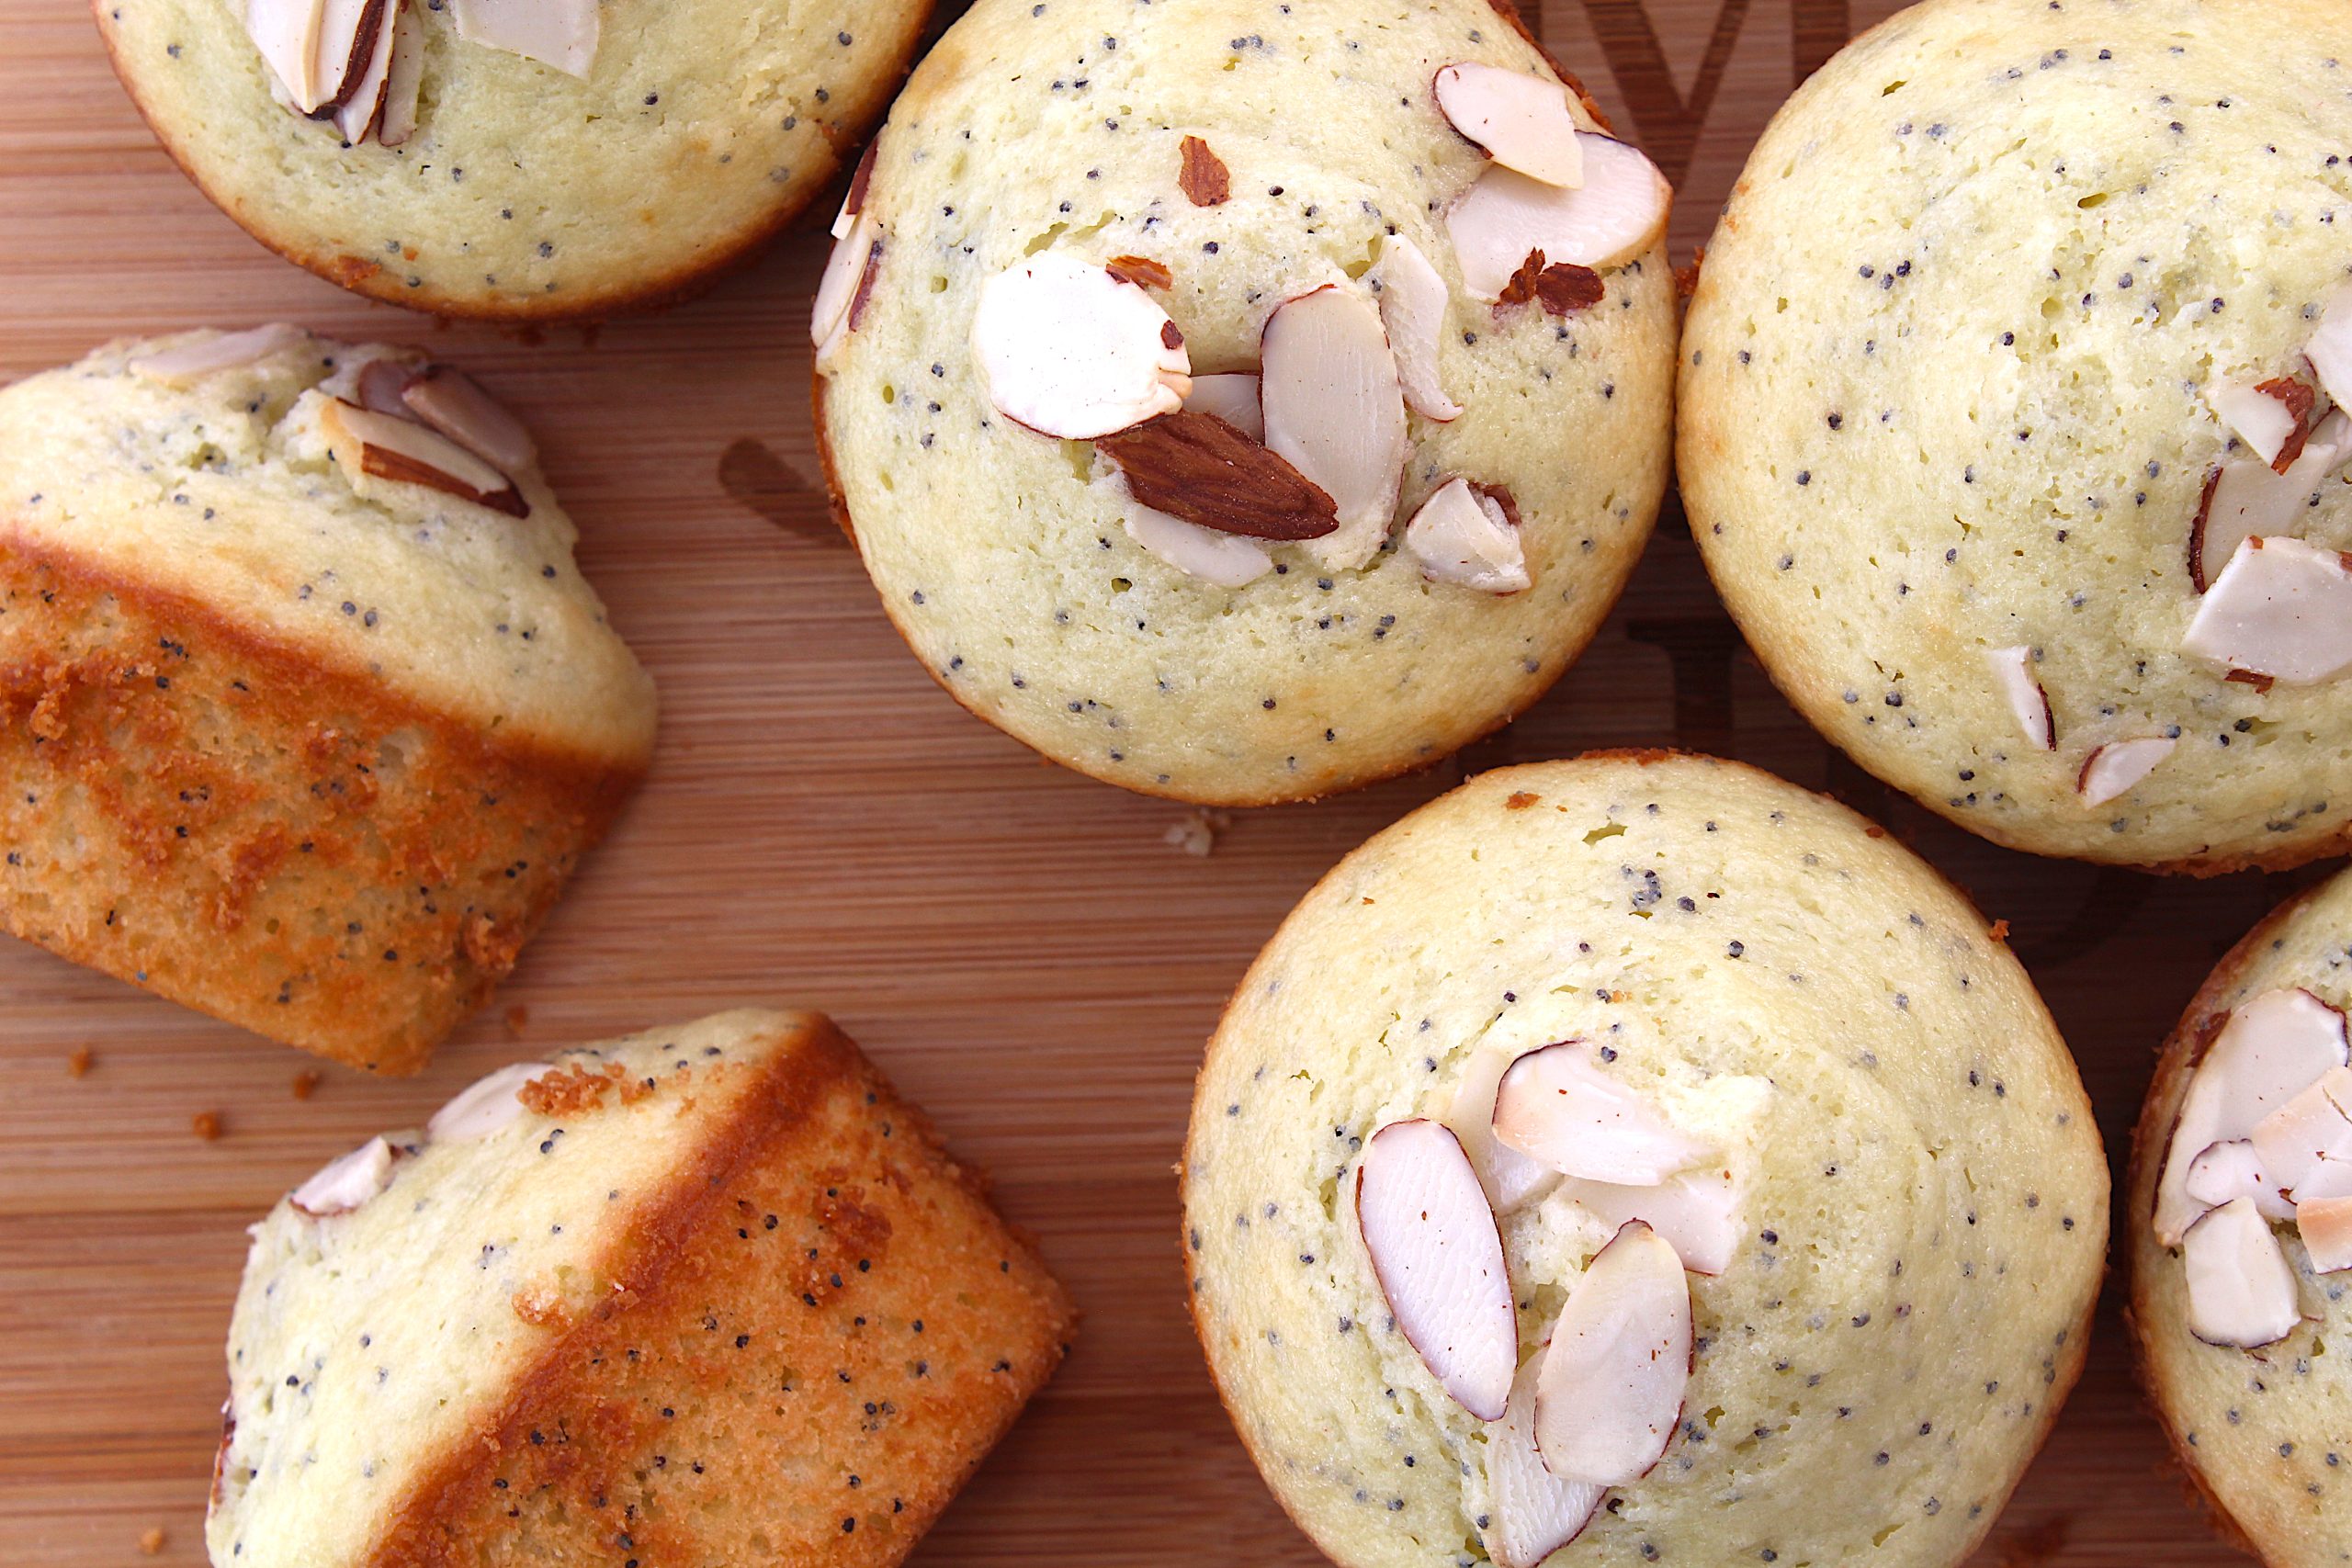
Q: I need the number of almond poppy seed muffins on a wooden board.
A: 7